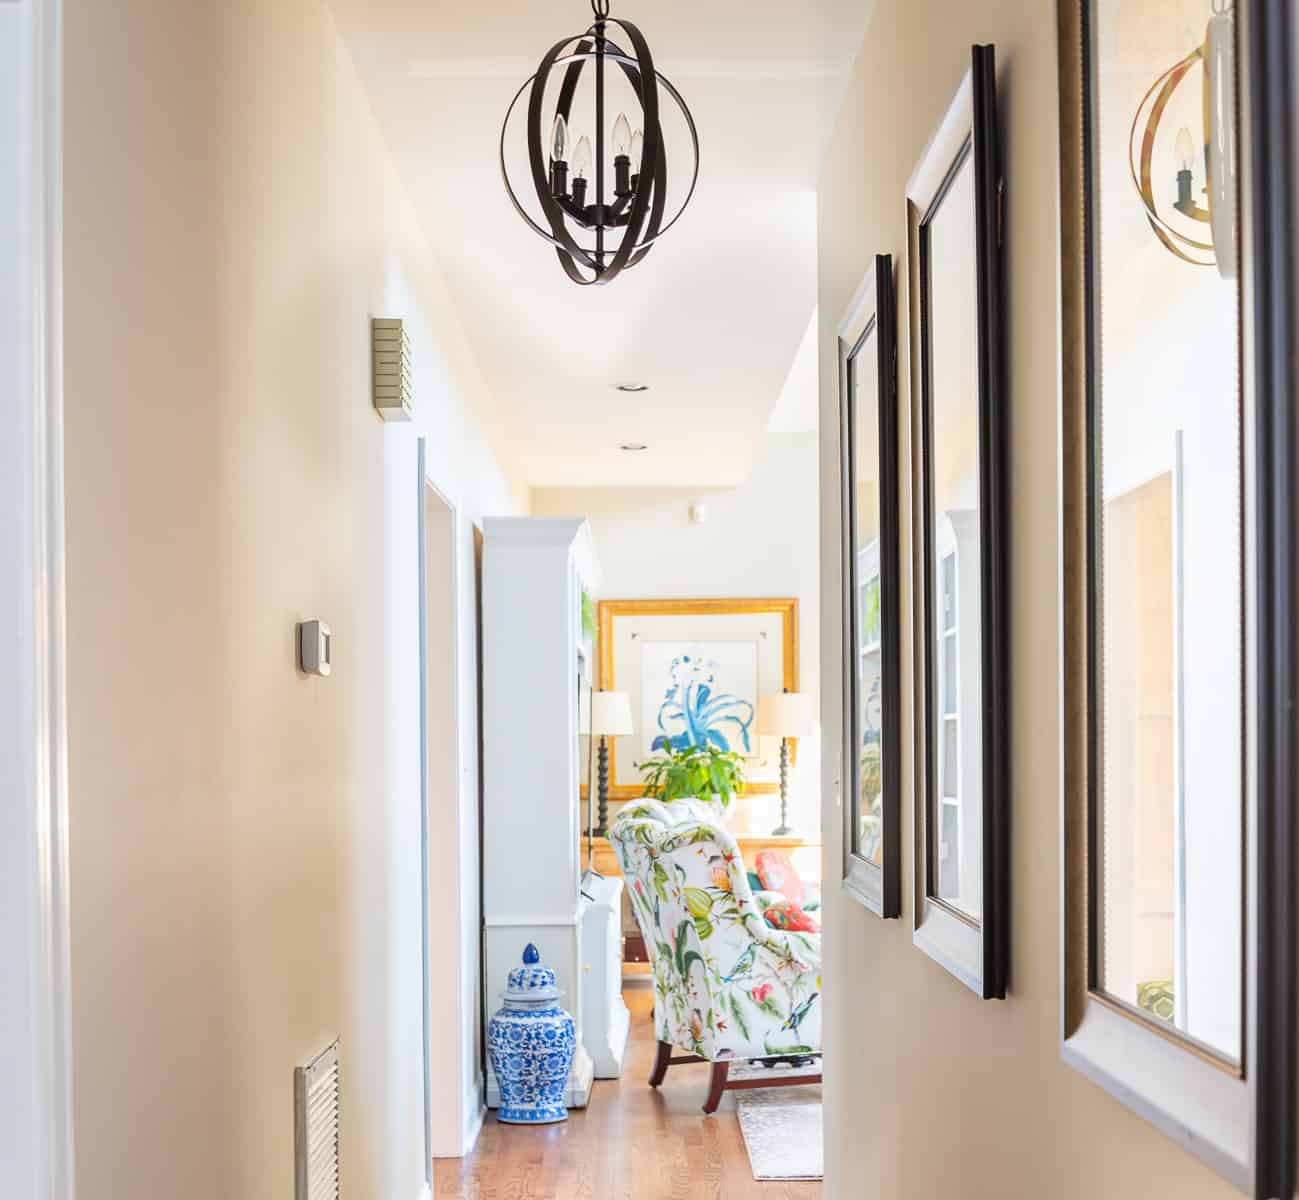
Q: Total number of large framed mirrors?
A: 3